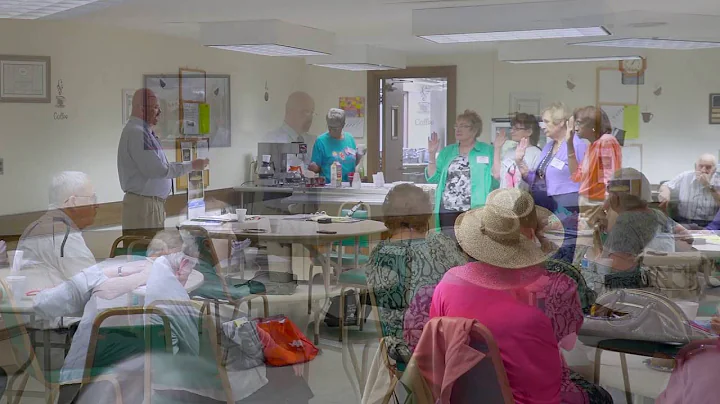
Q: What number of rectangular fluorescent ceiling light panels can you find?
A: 6